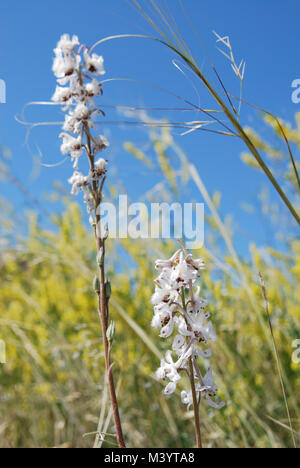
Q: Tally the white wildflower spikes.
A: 2